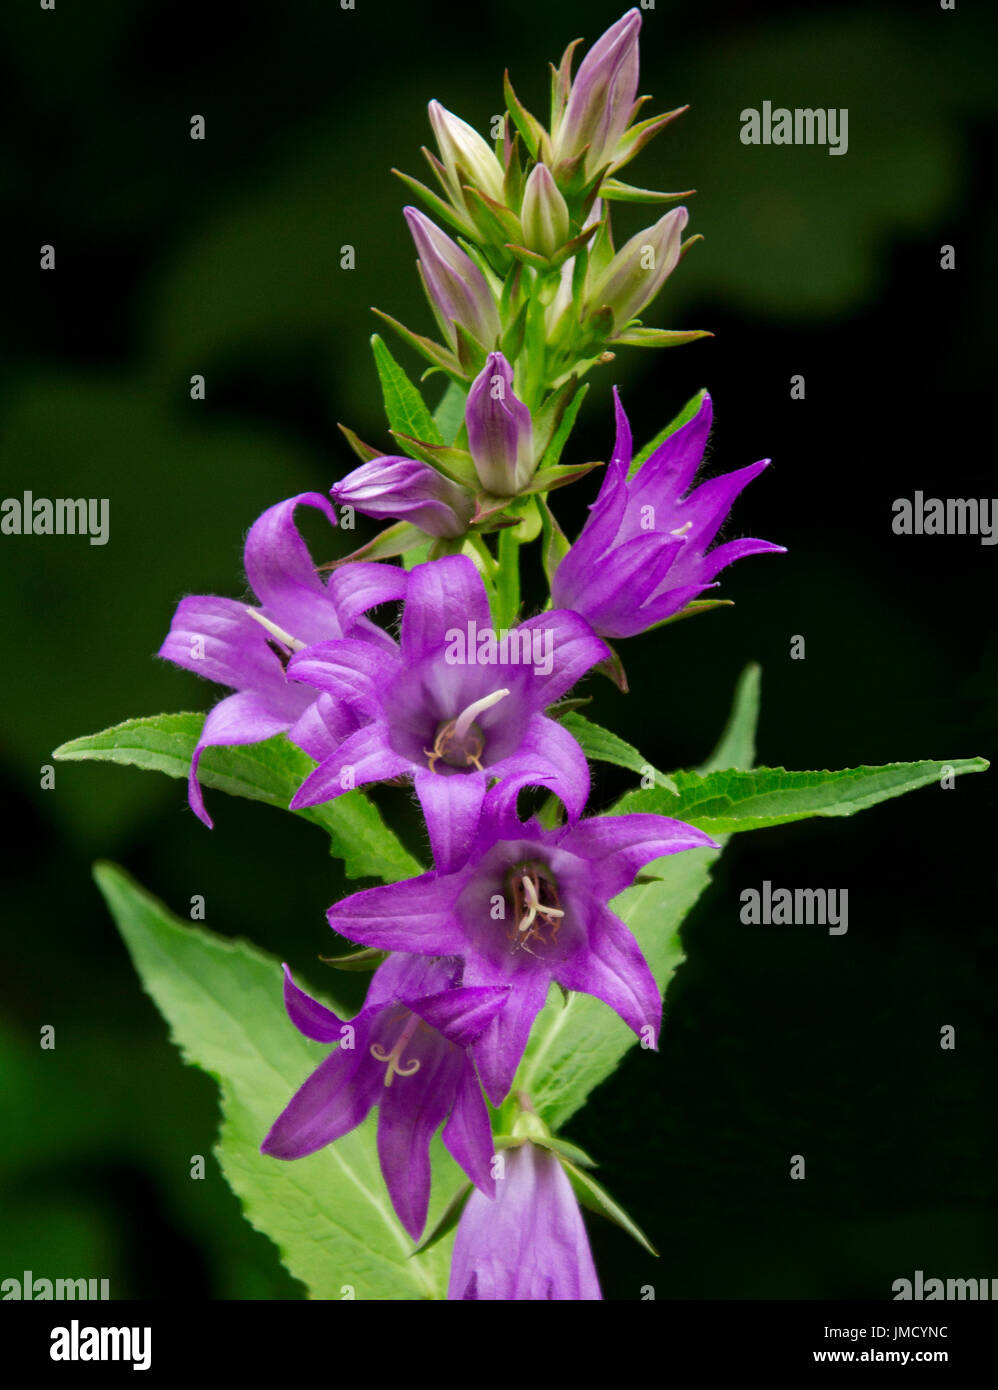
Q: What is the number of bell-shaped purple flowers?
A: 6